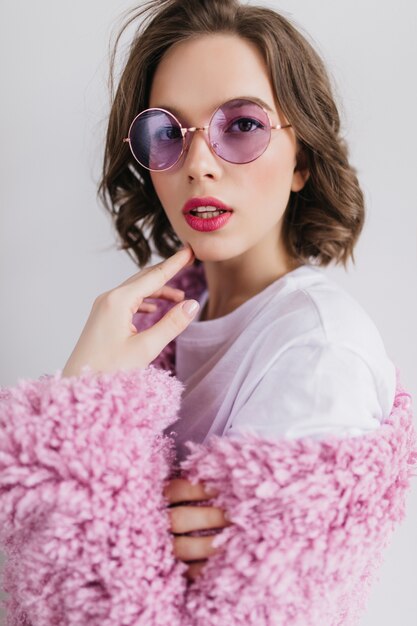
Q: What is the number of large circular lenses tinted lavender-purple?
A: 2